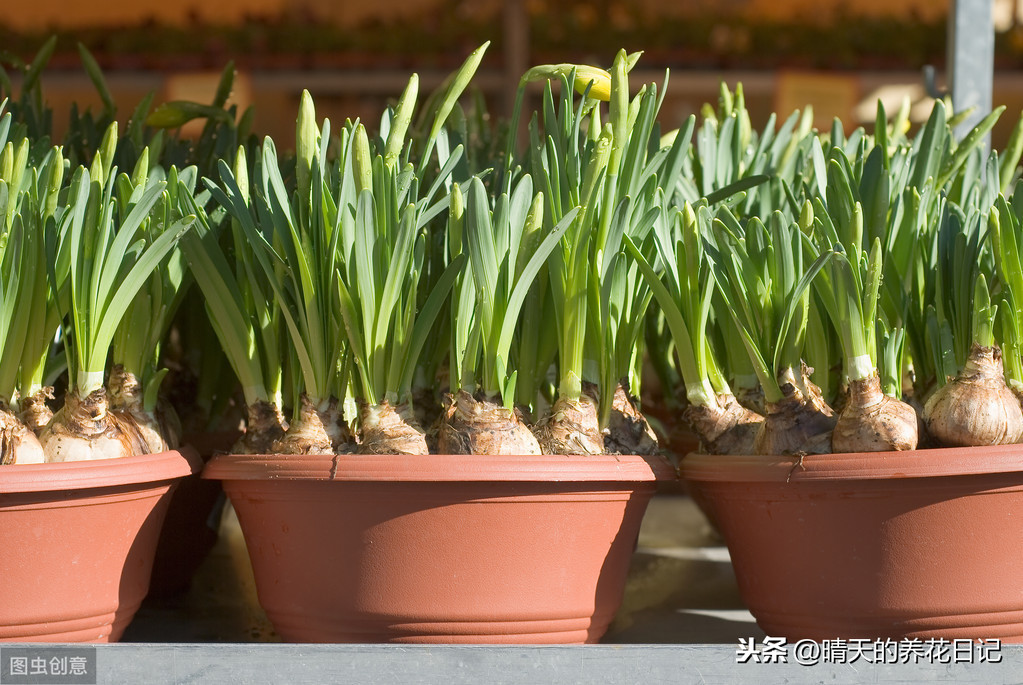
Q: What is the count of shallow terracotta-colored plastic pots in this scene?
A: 3